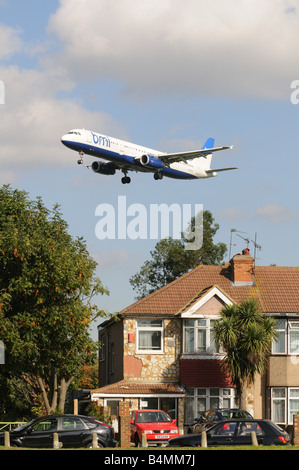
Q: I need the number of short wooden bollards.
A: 6